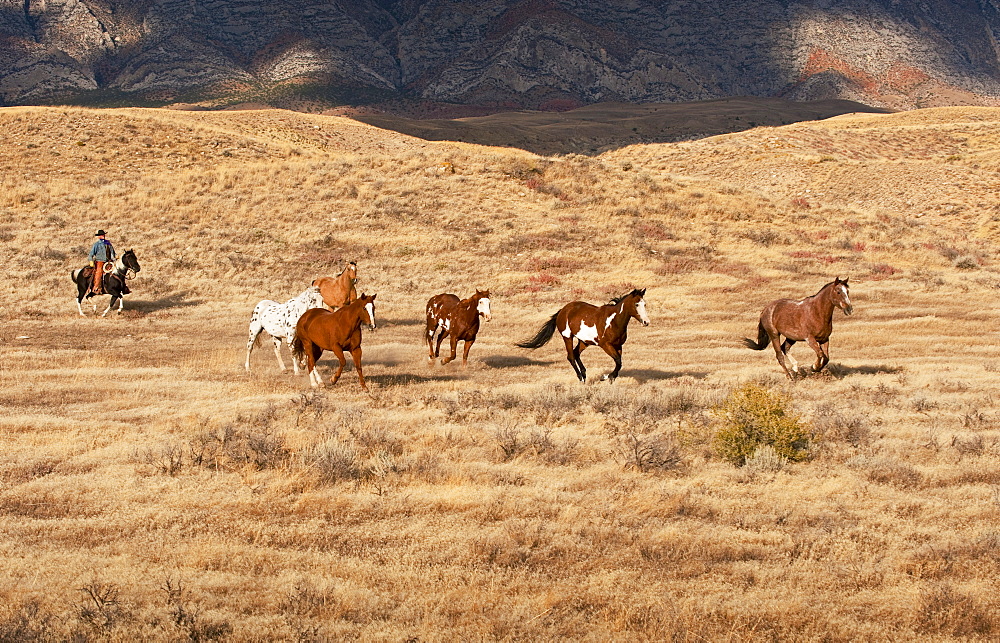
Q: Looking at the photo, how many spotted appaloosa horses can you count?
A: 1